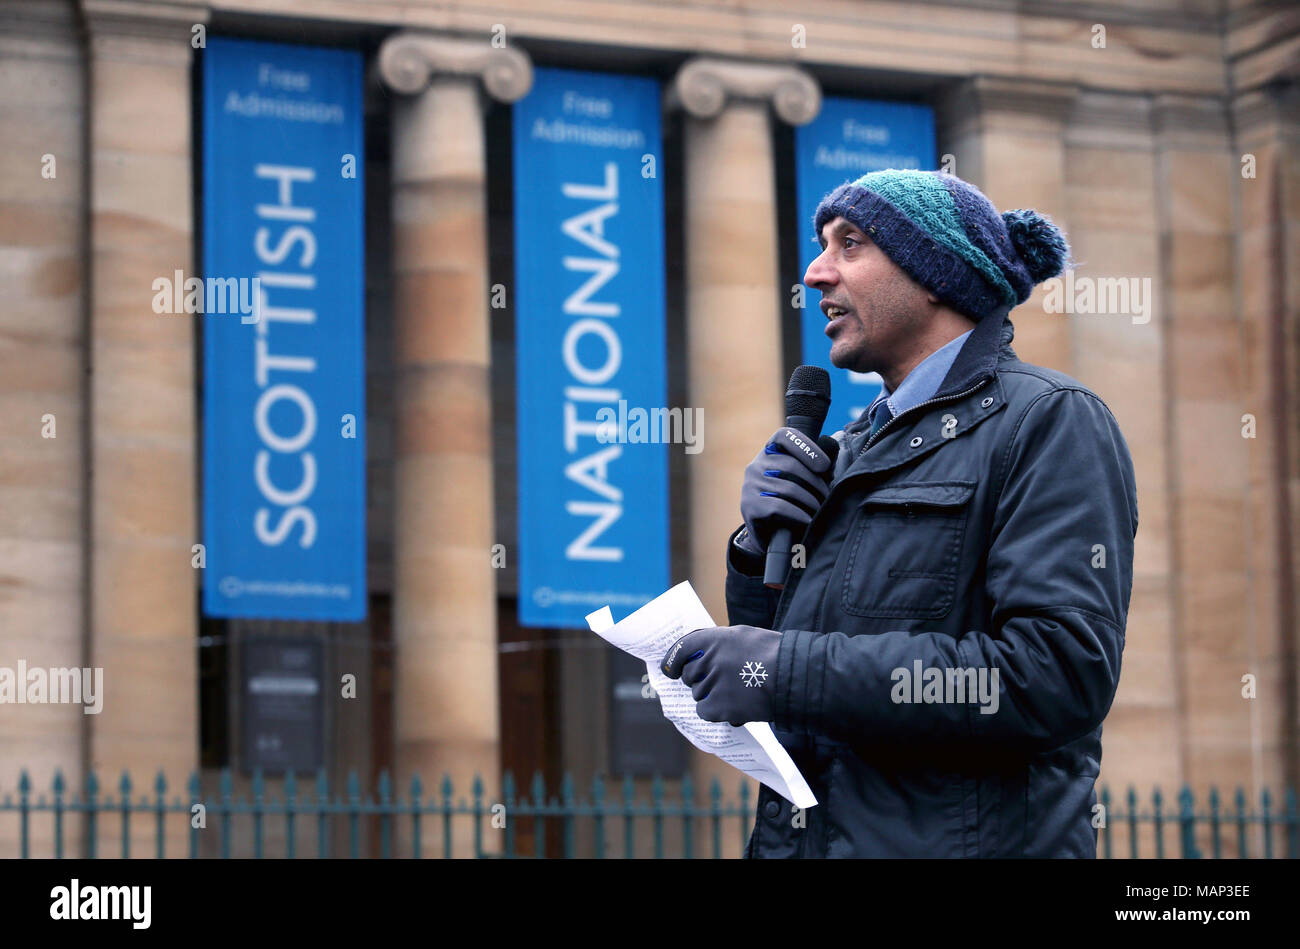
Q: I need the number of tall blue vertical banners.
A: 3